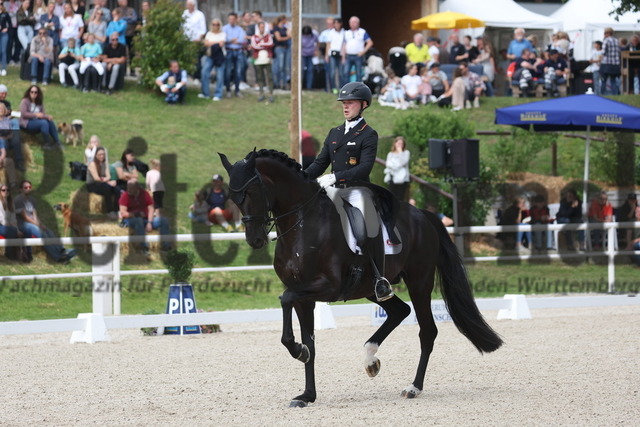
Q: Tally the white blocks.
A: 3